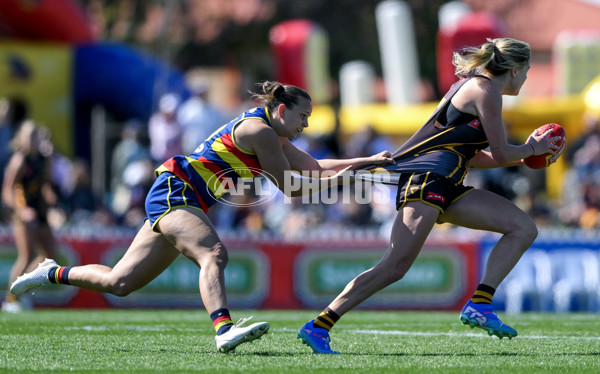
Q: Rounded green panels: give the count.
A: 3